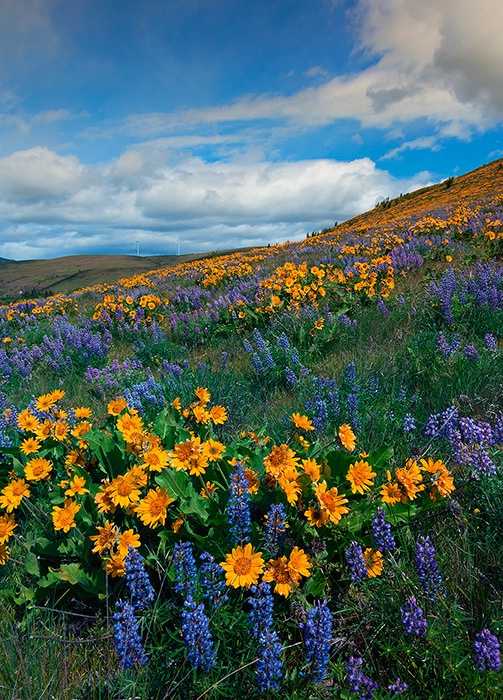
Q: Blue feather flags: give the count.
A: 0